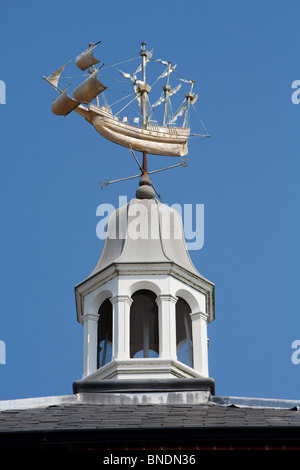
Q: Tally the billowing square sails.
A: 3